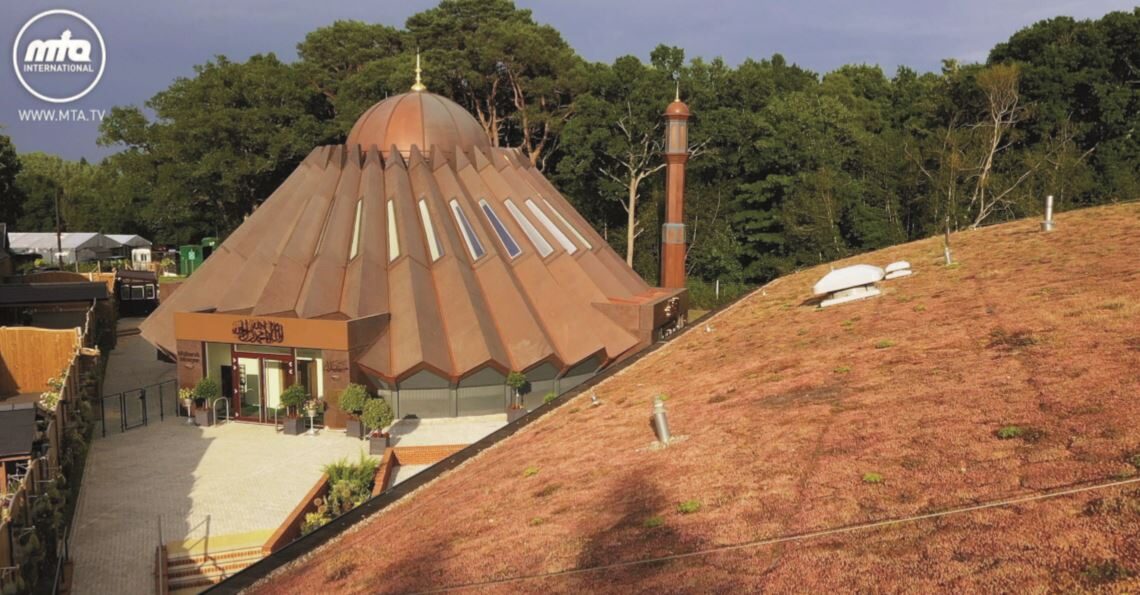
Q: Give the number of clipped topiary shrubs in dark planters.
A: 5